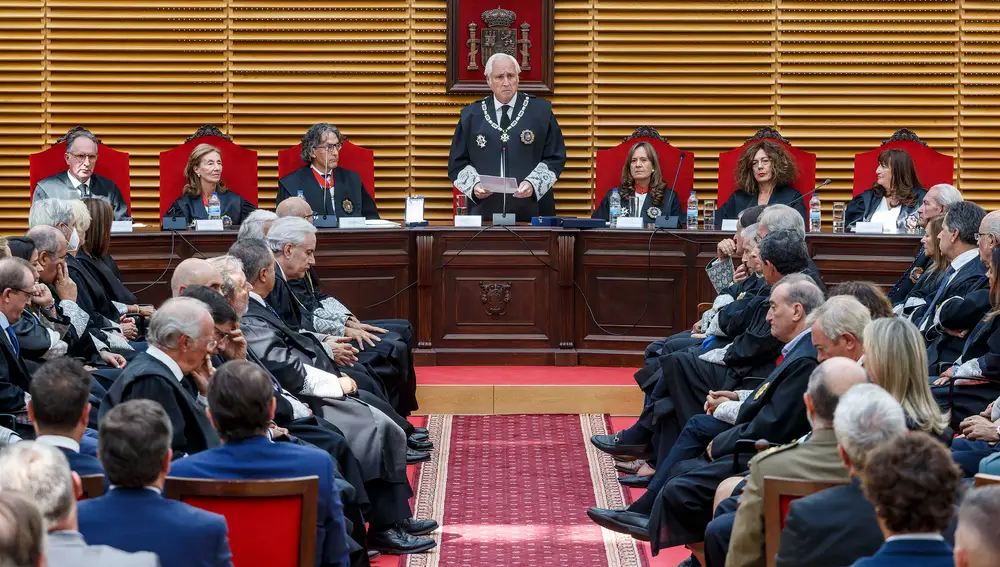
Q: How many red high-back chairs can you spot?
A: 6